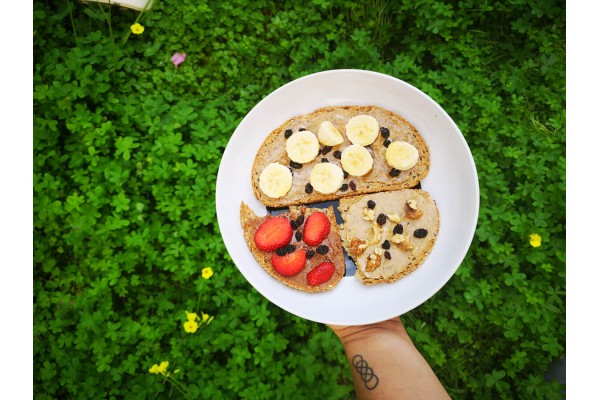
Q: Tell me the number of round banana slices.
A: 6